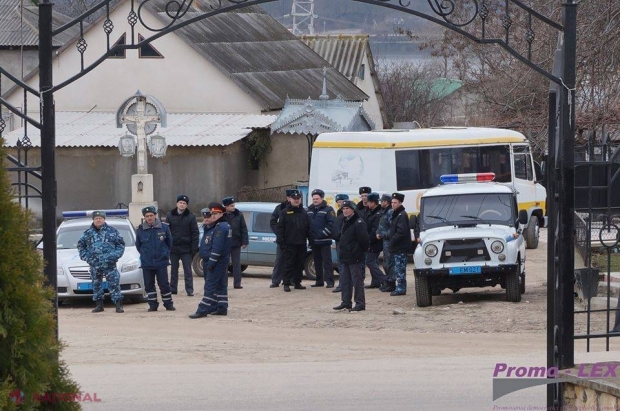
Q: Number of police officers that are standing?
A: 15